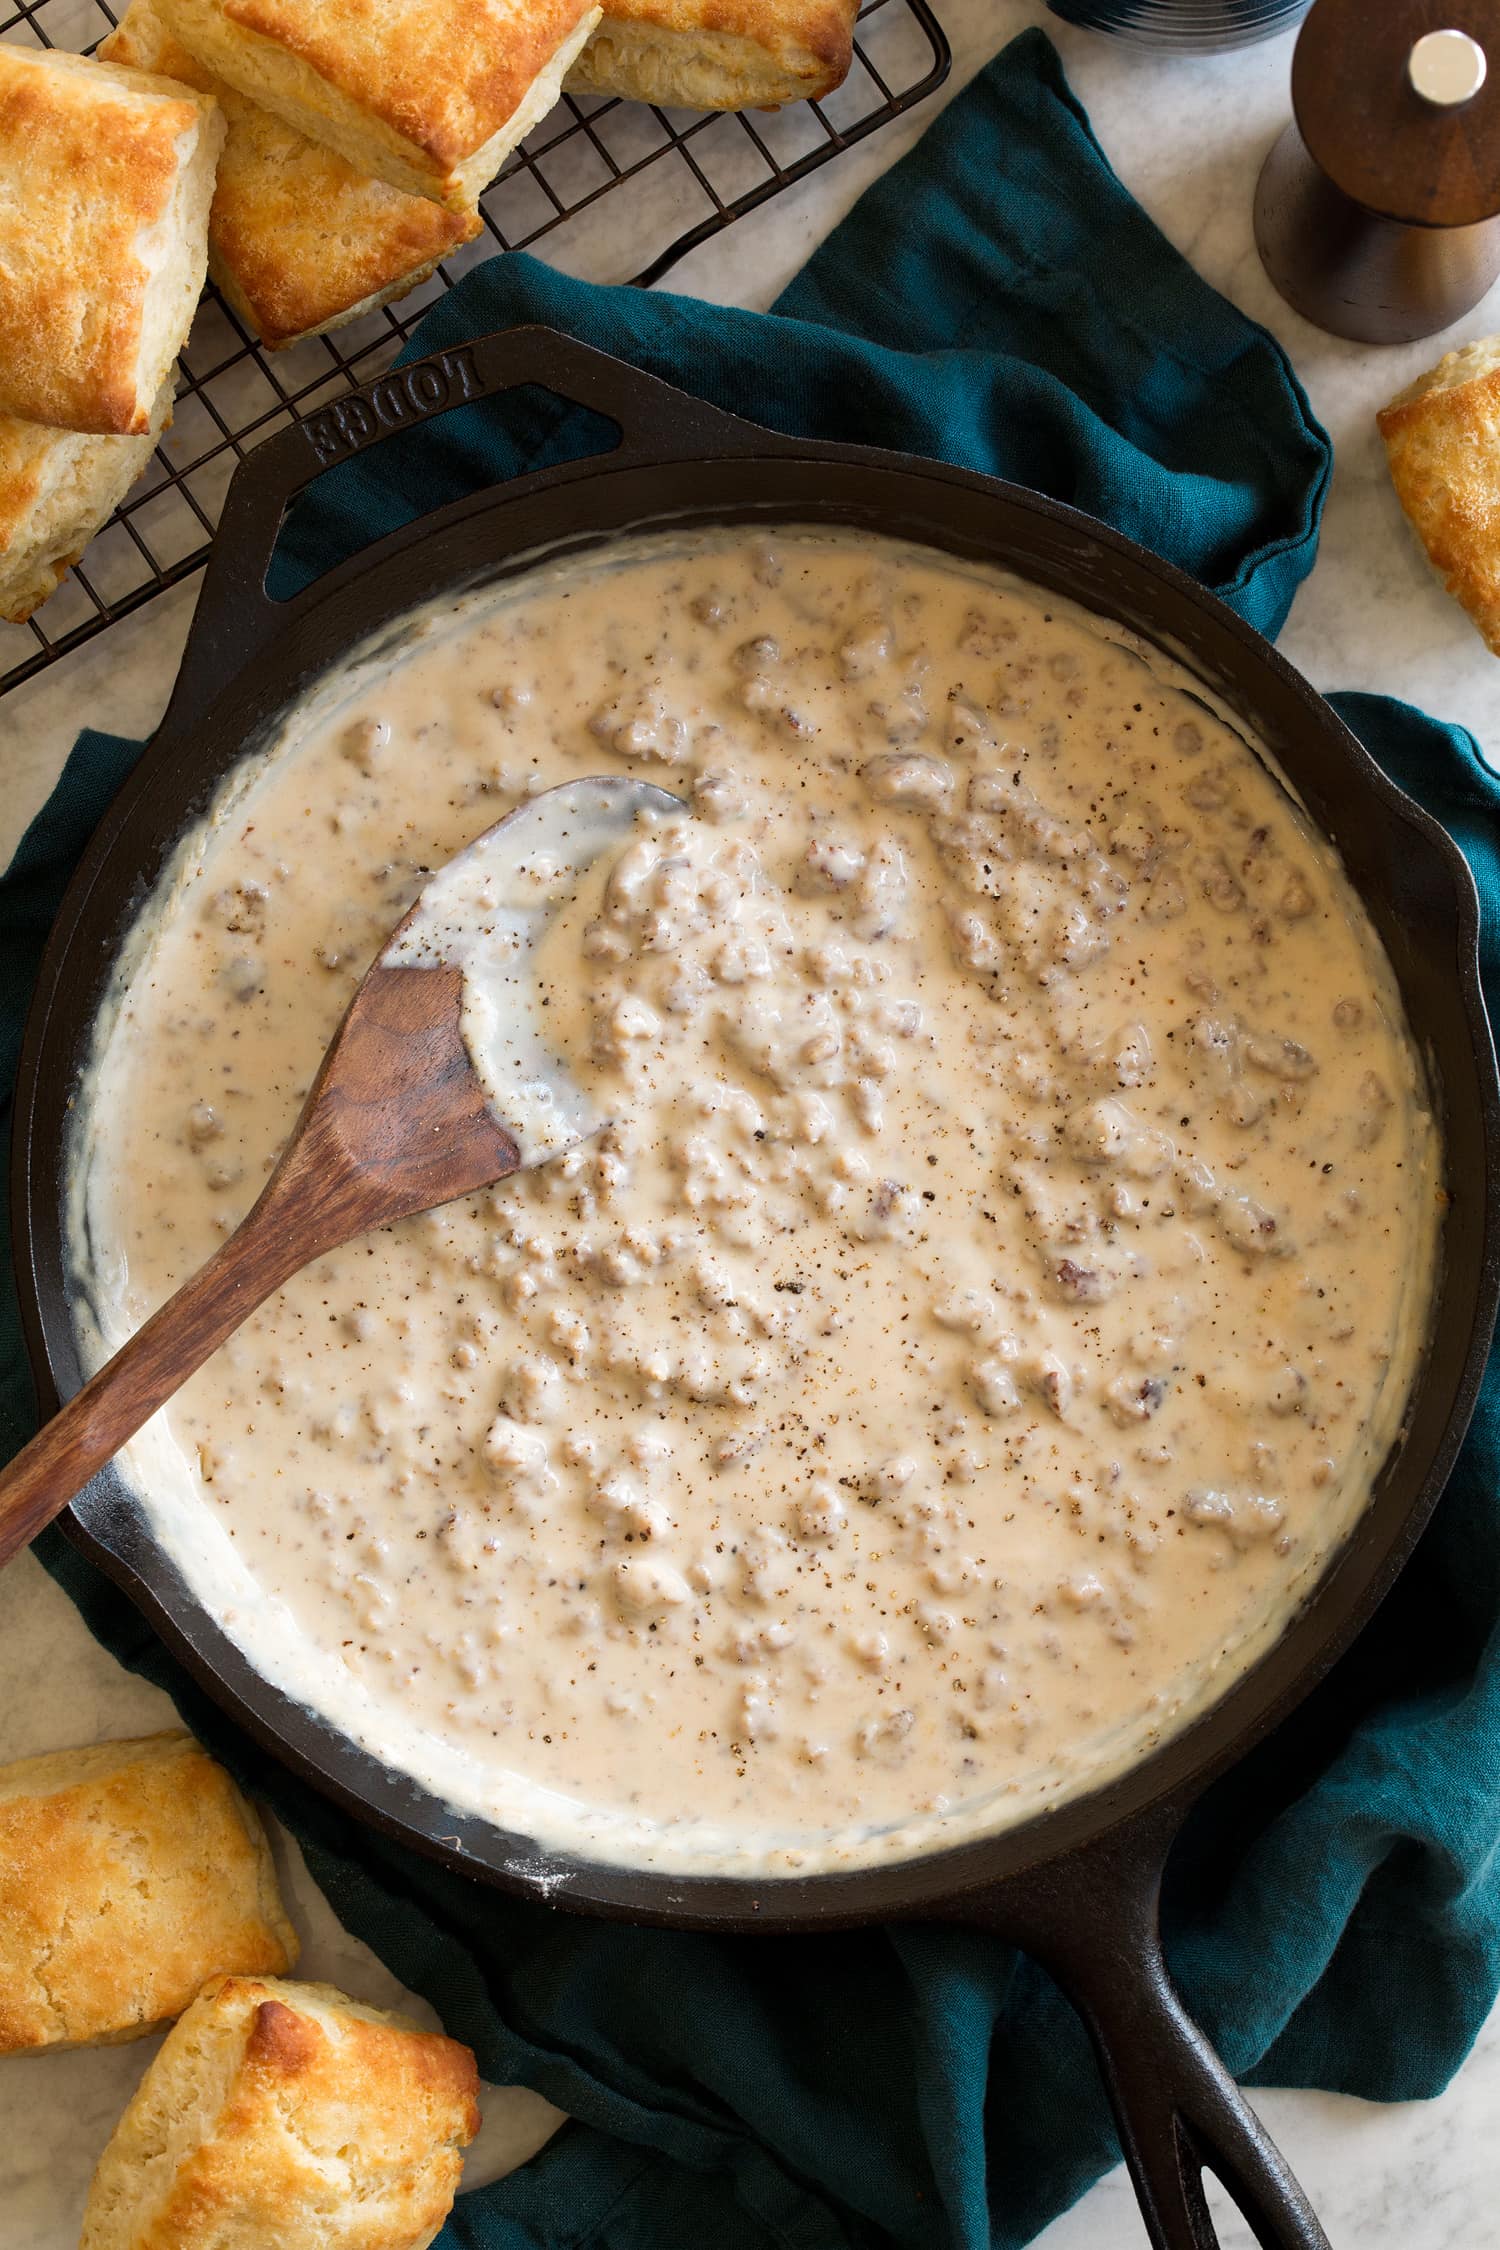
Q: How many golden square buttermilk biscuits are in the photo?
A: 8